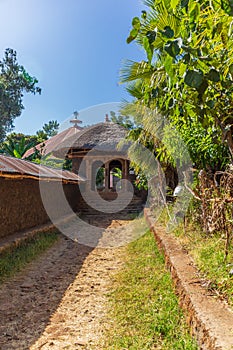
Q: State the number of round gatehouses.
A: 1